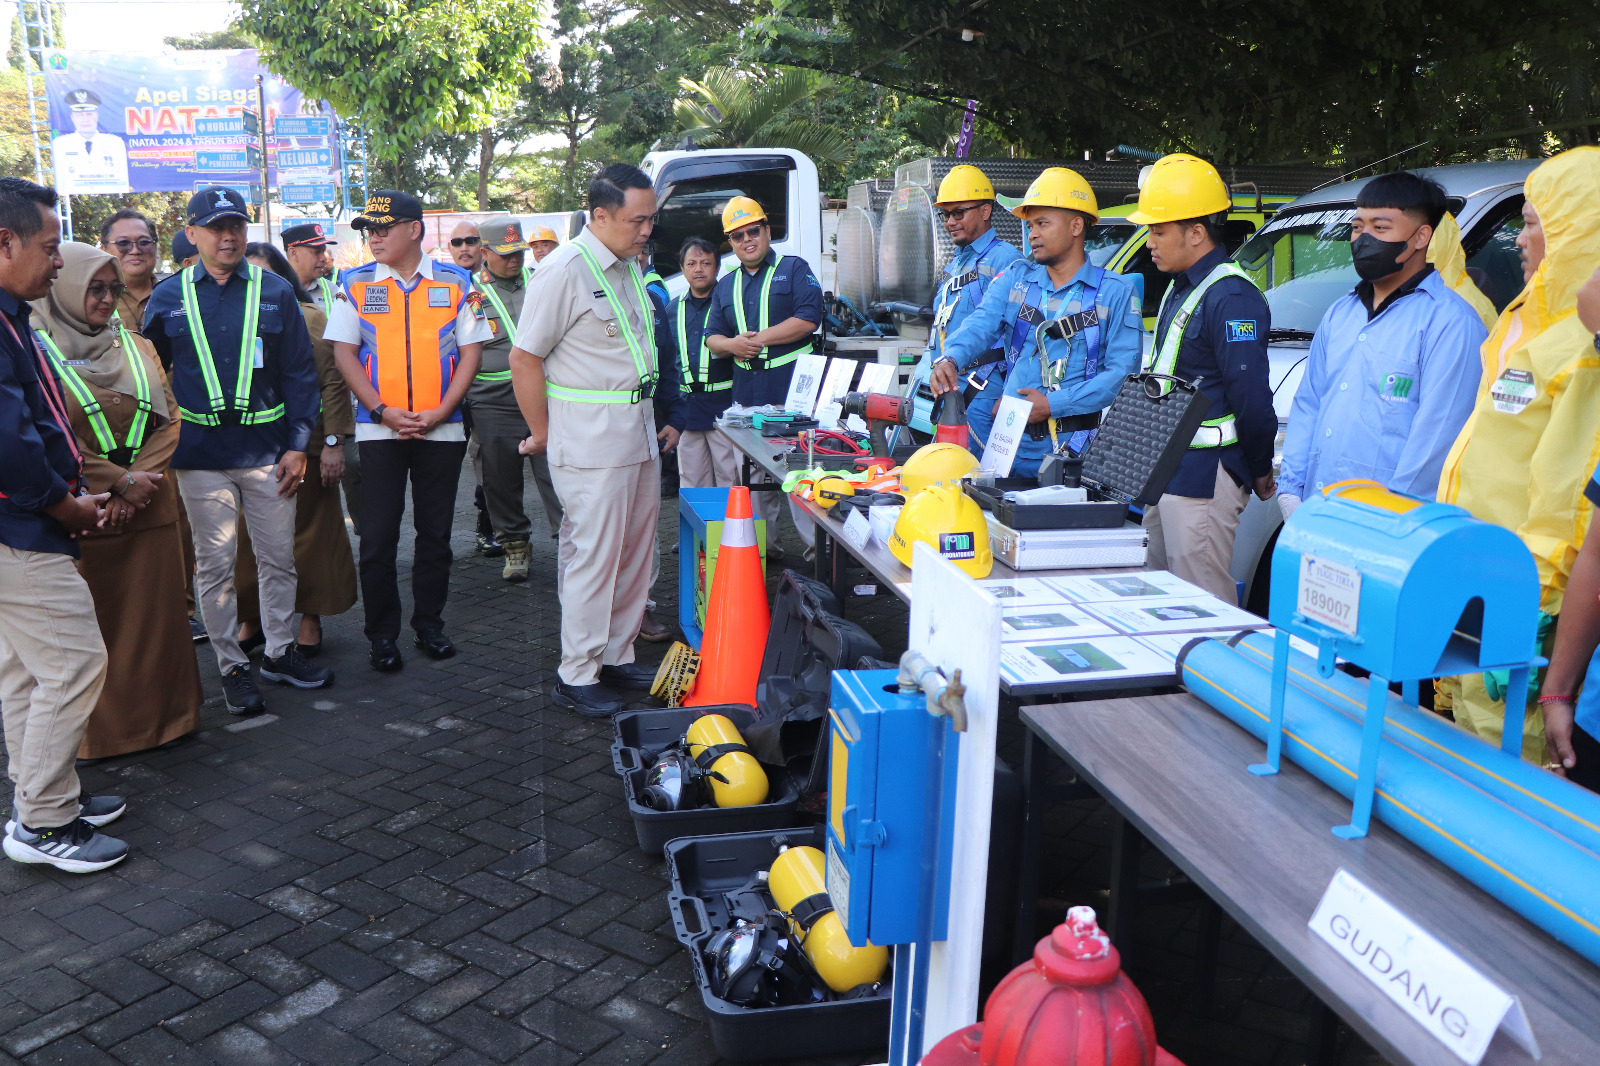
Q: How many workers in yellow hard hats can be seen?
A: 5